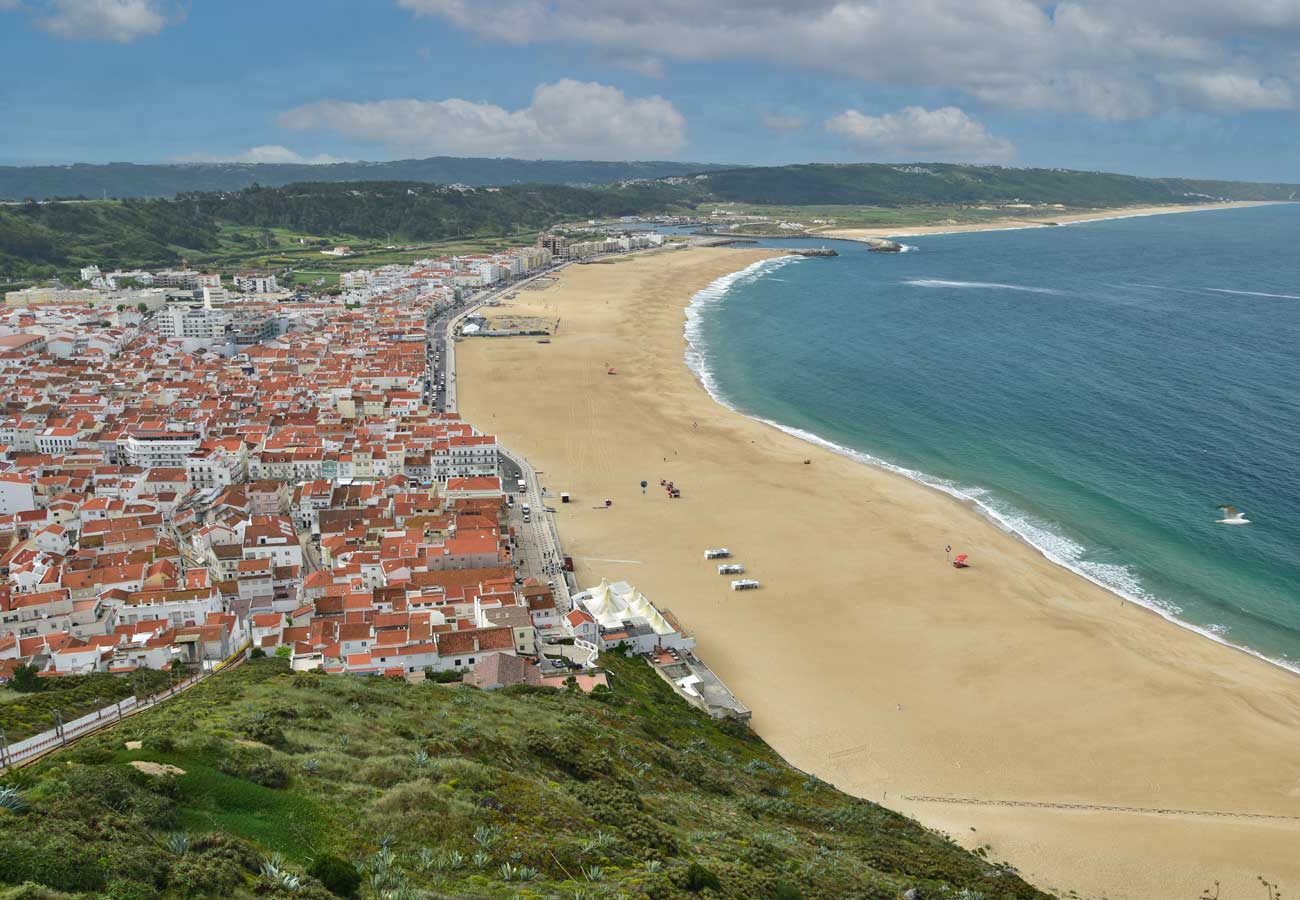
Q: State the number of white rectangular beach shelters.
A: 3